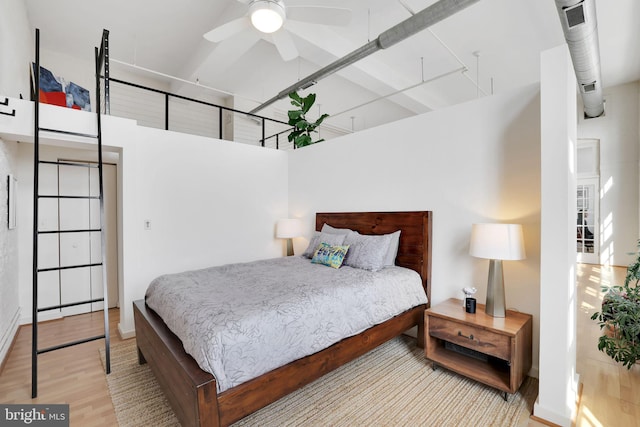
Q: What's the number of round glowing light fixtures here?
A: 1